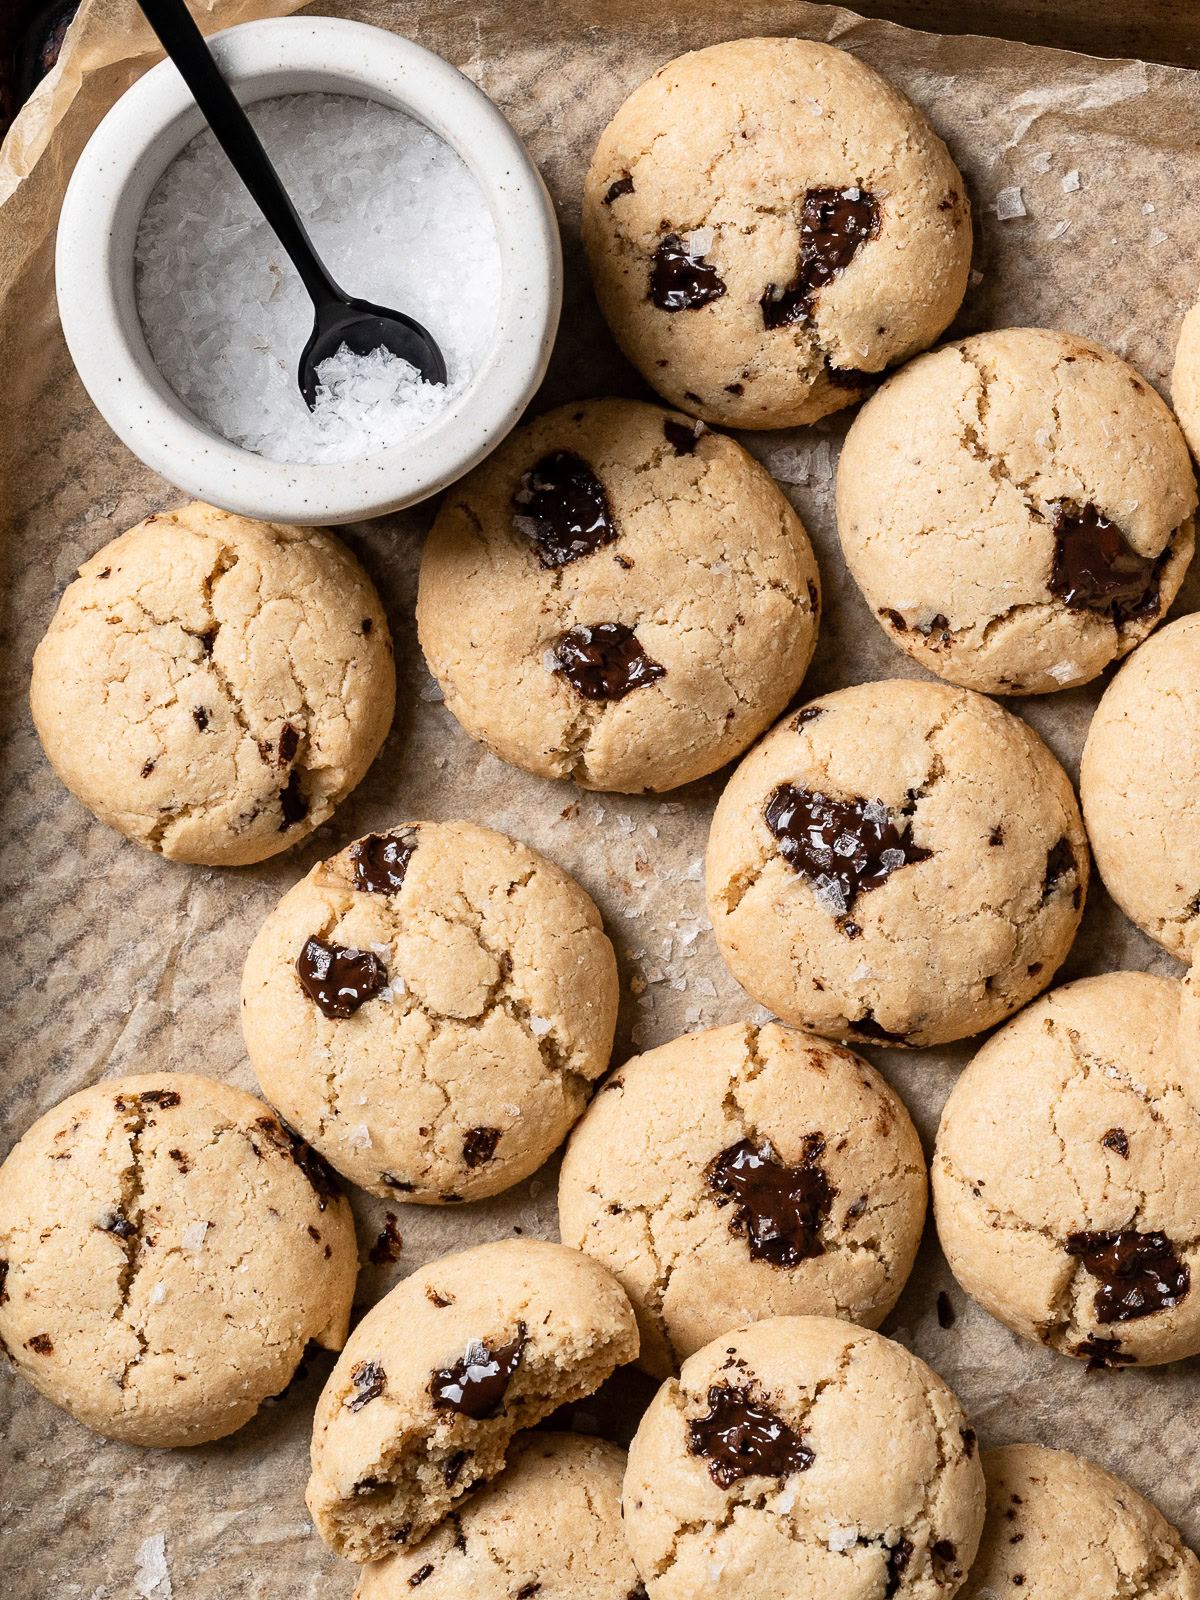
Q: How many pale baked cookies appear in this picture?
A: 15